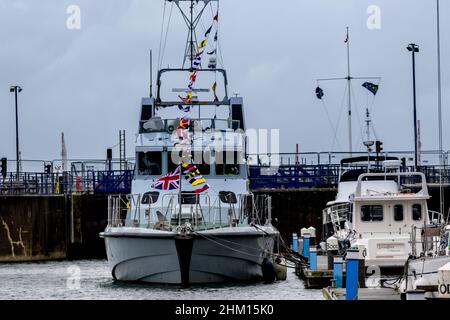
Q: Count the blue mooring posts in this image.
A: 5